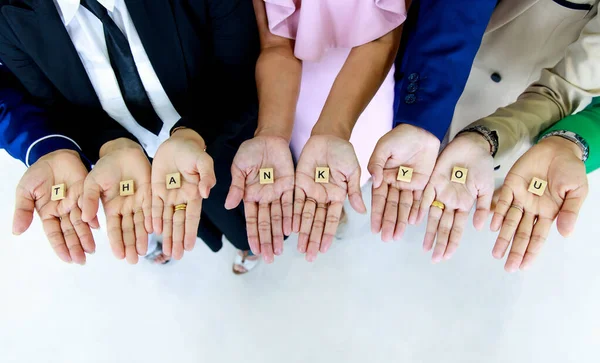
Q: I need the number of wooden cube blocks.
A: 8